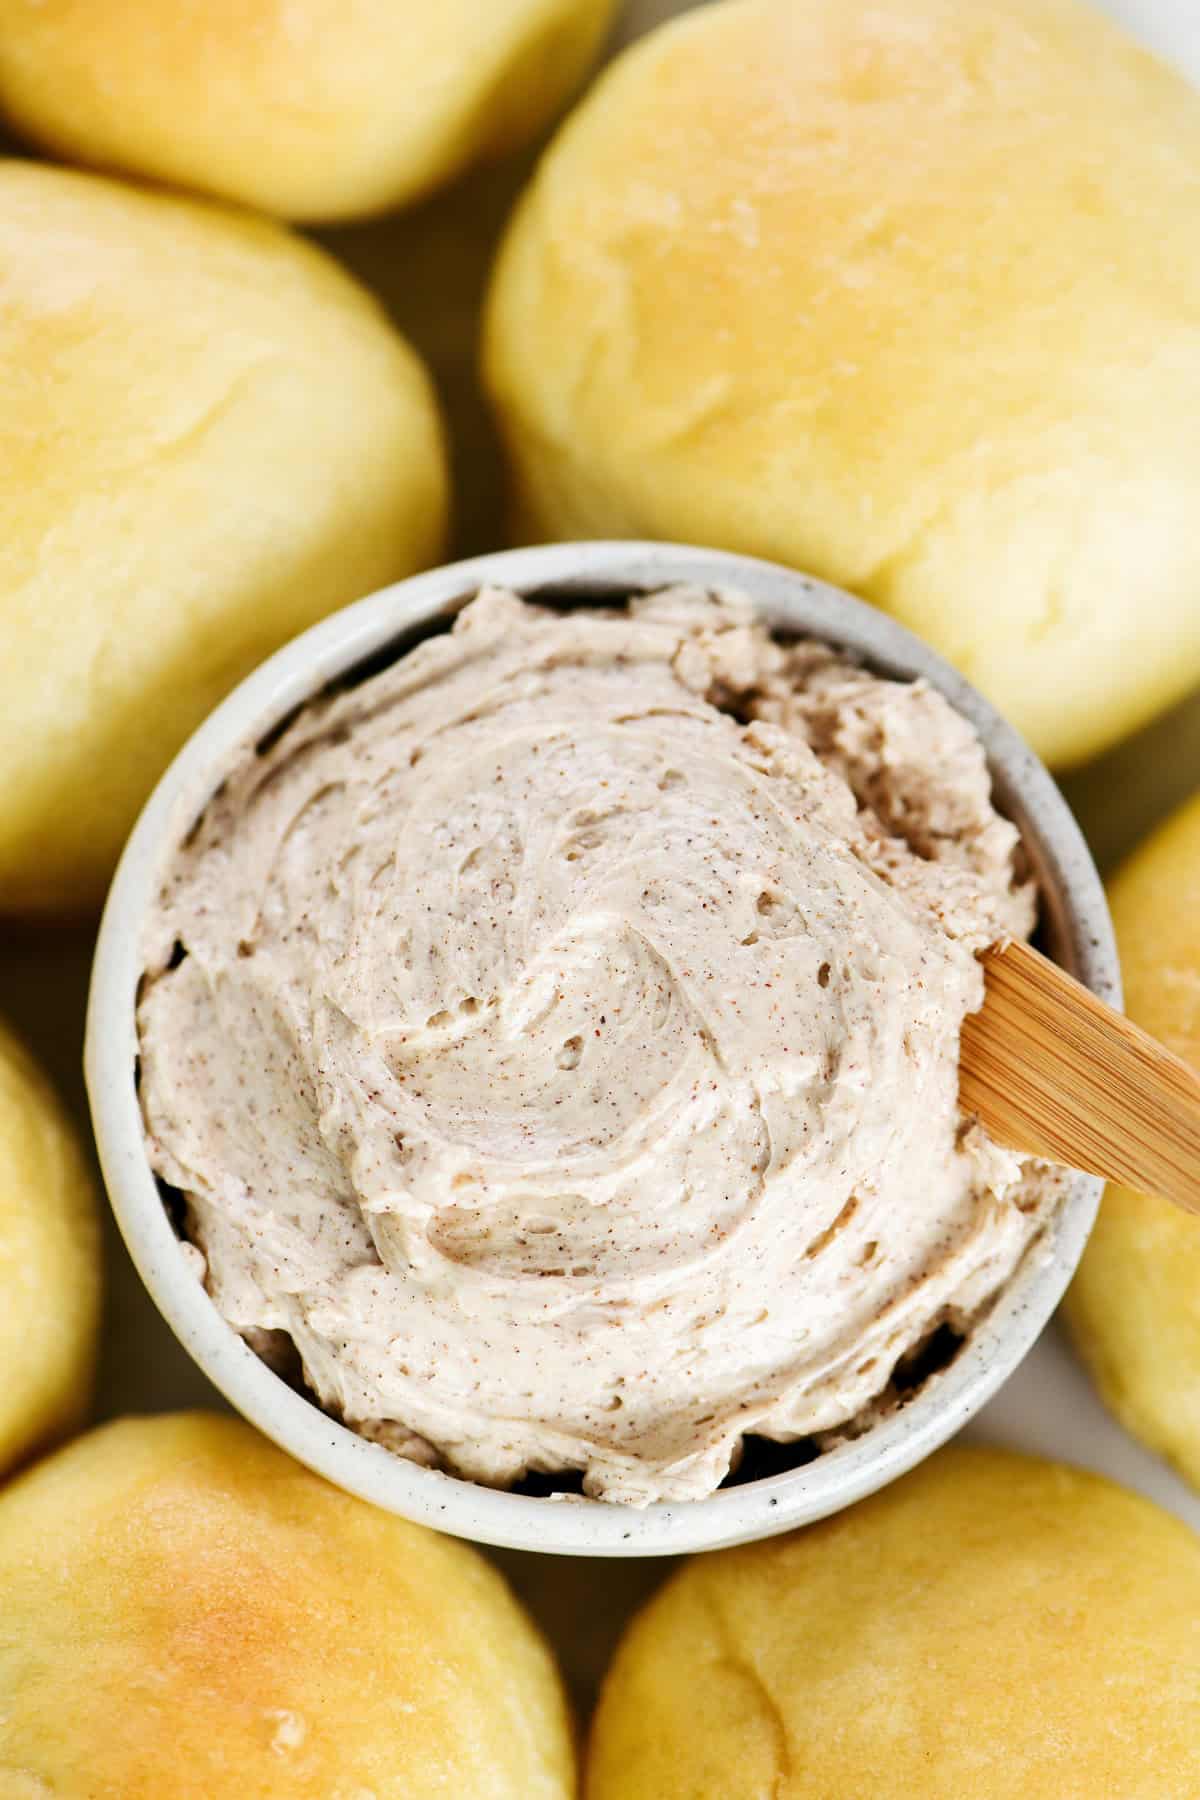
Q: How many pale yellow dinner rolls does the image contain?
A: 7